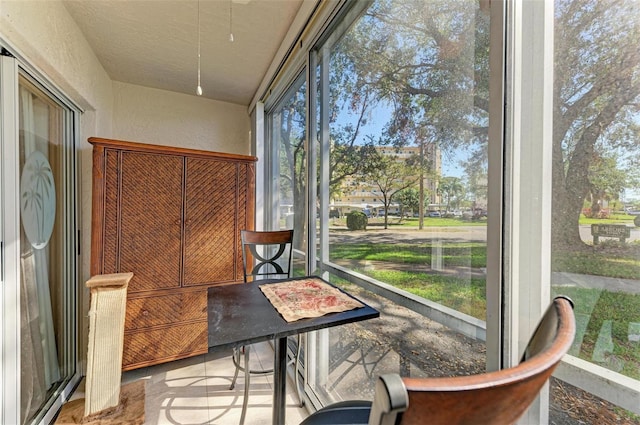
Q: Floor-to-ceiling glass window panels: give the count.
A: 3